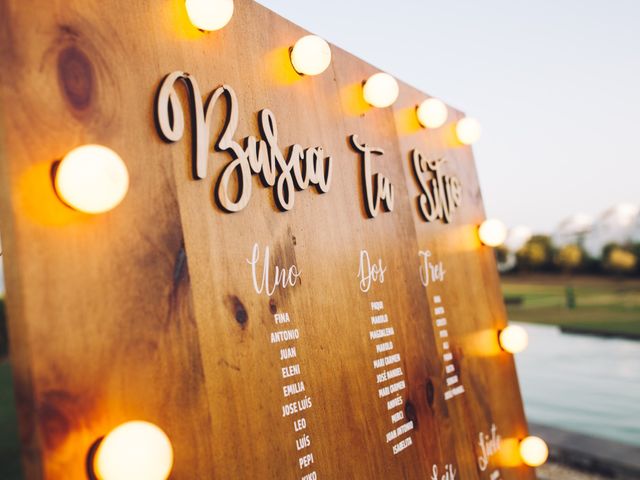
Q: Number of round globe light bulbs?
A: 10